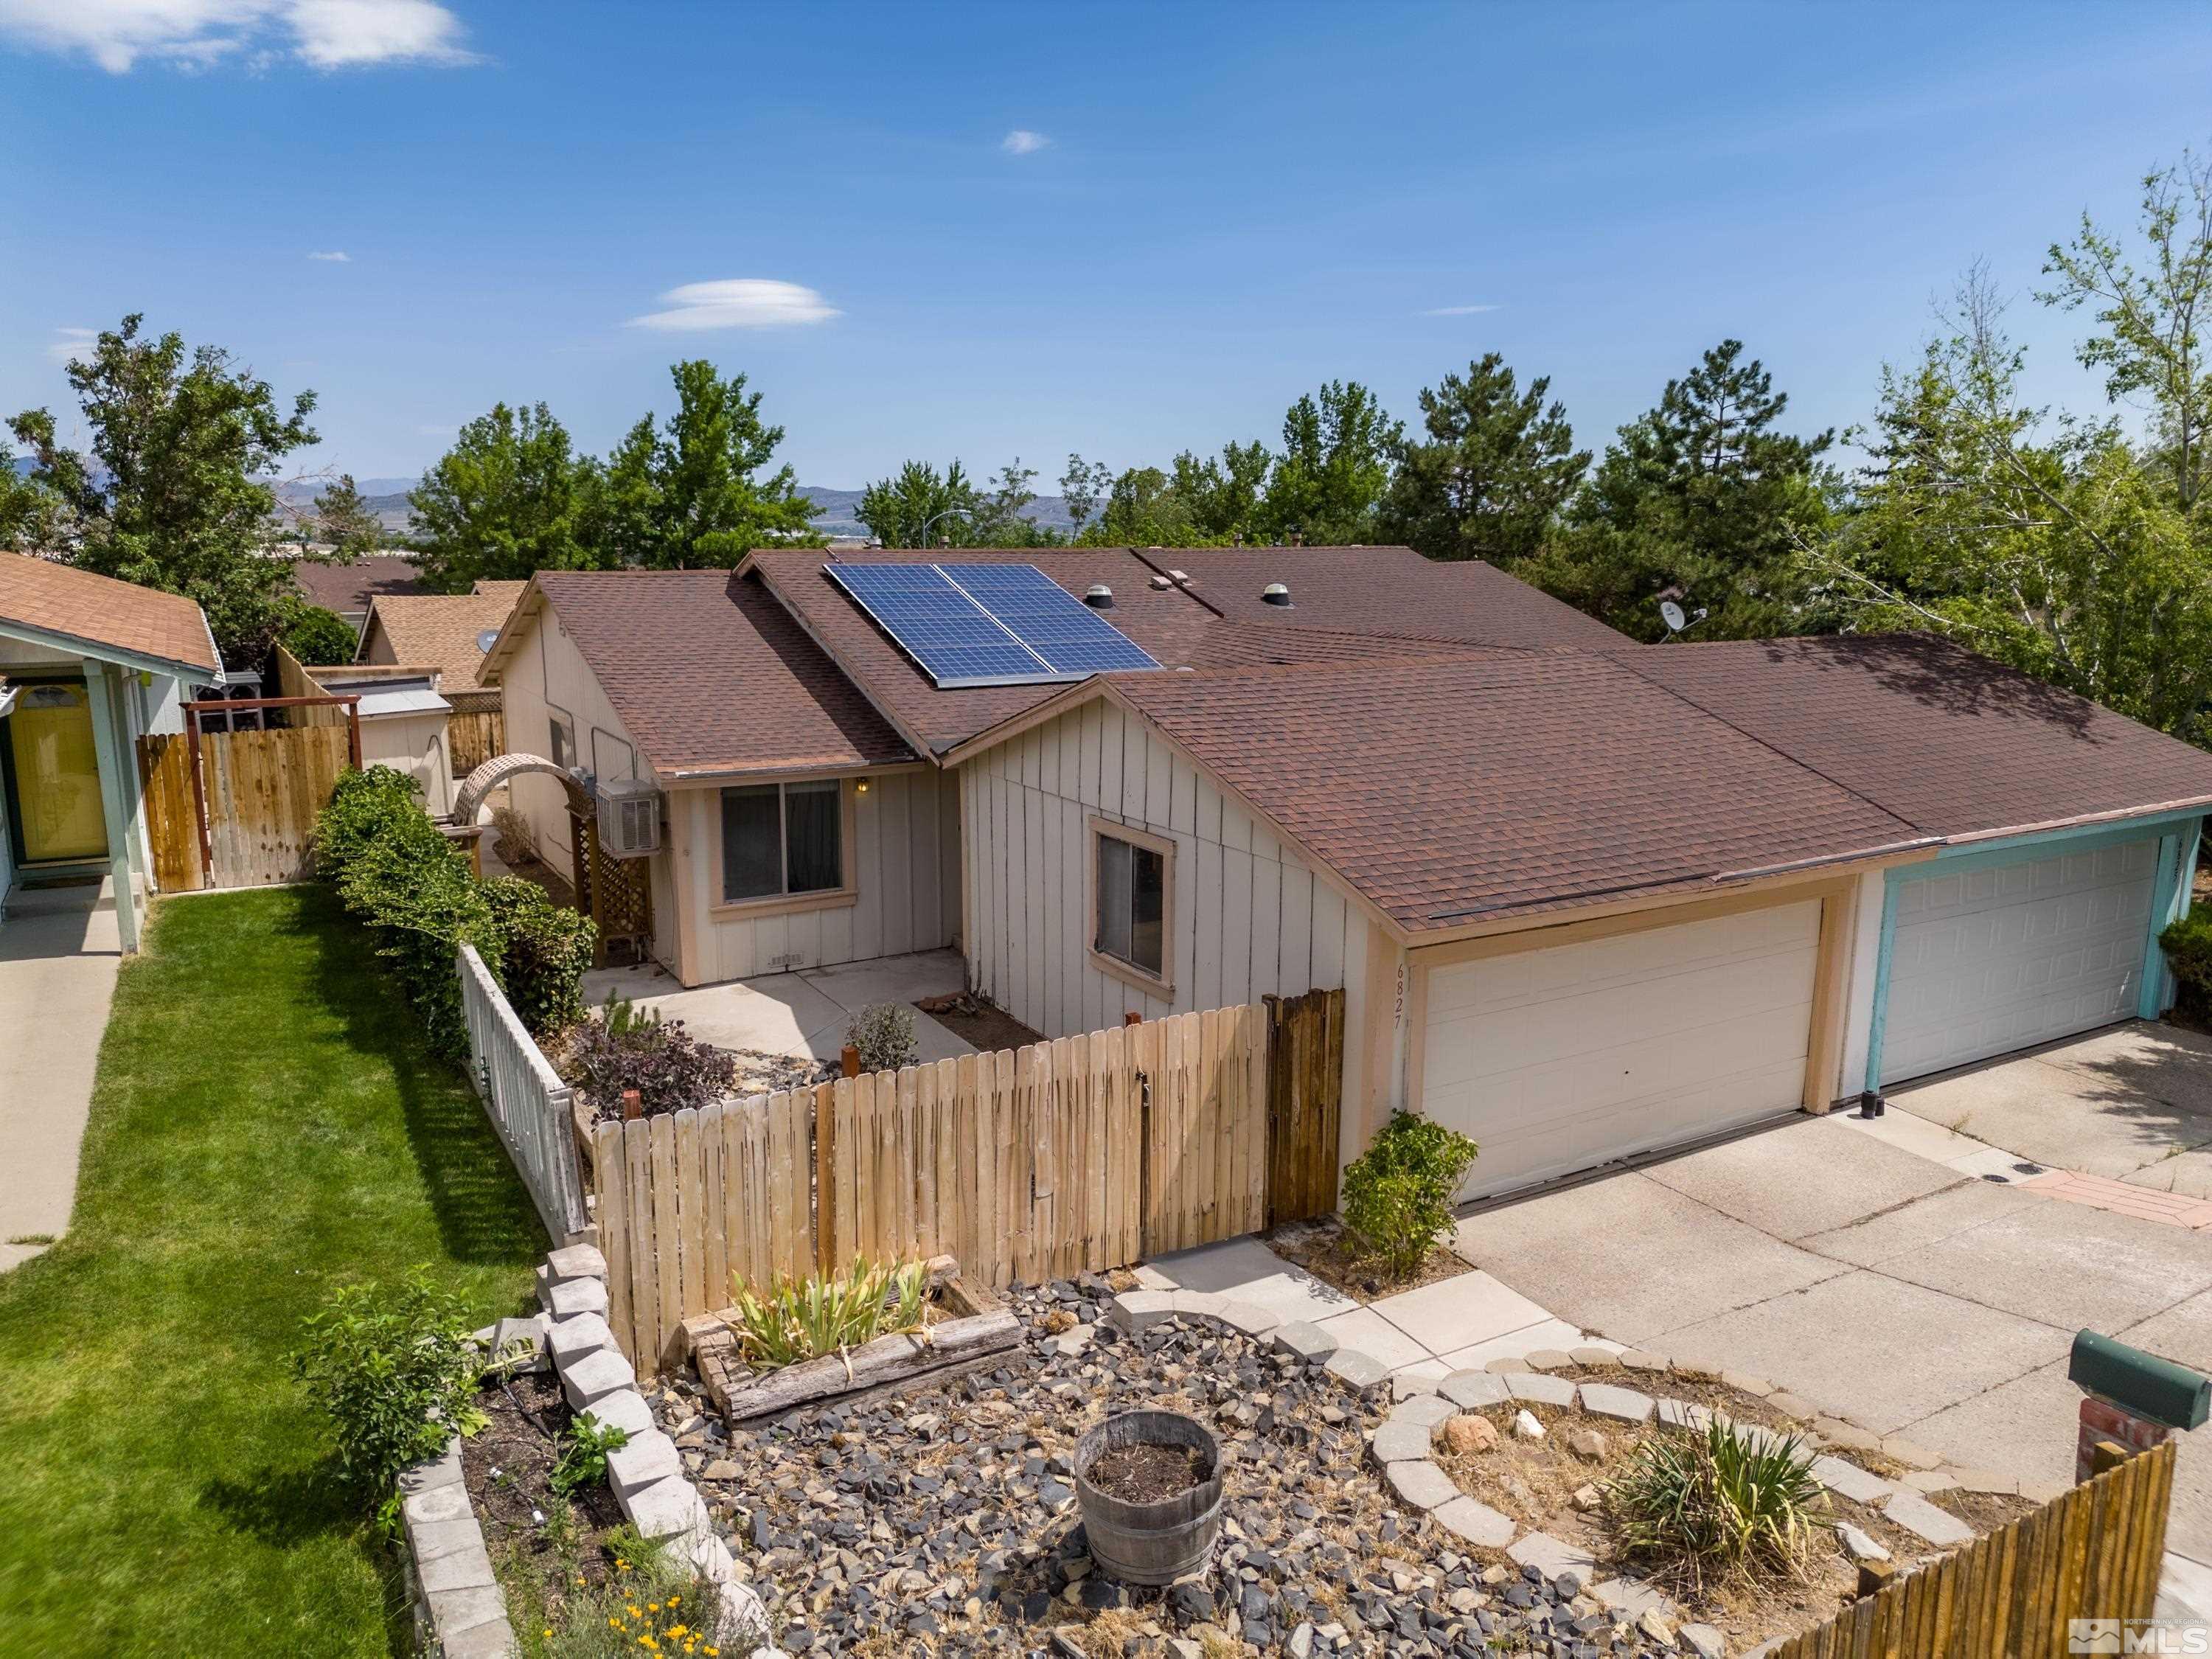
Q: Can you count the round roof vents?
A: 2